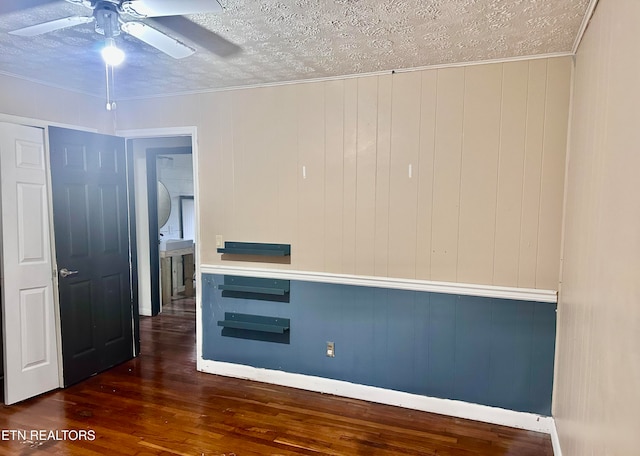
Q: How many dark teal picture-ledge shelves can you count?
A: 3